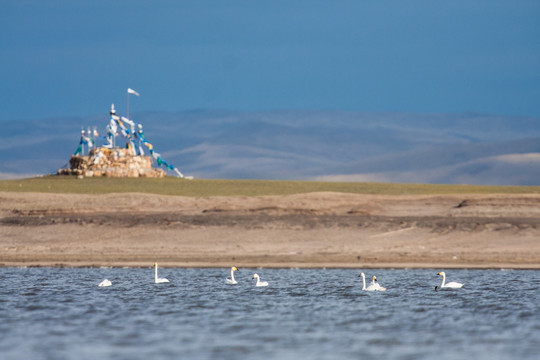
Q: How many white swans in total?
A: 7